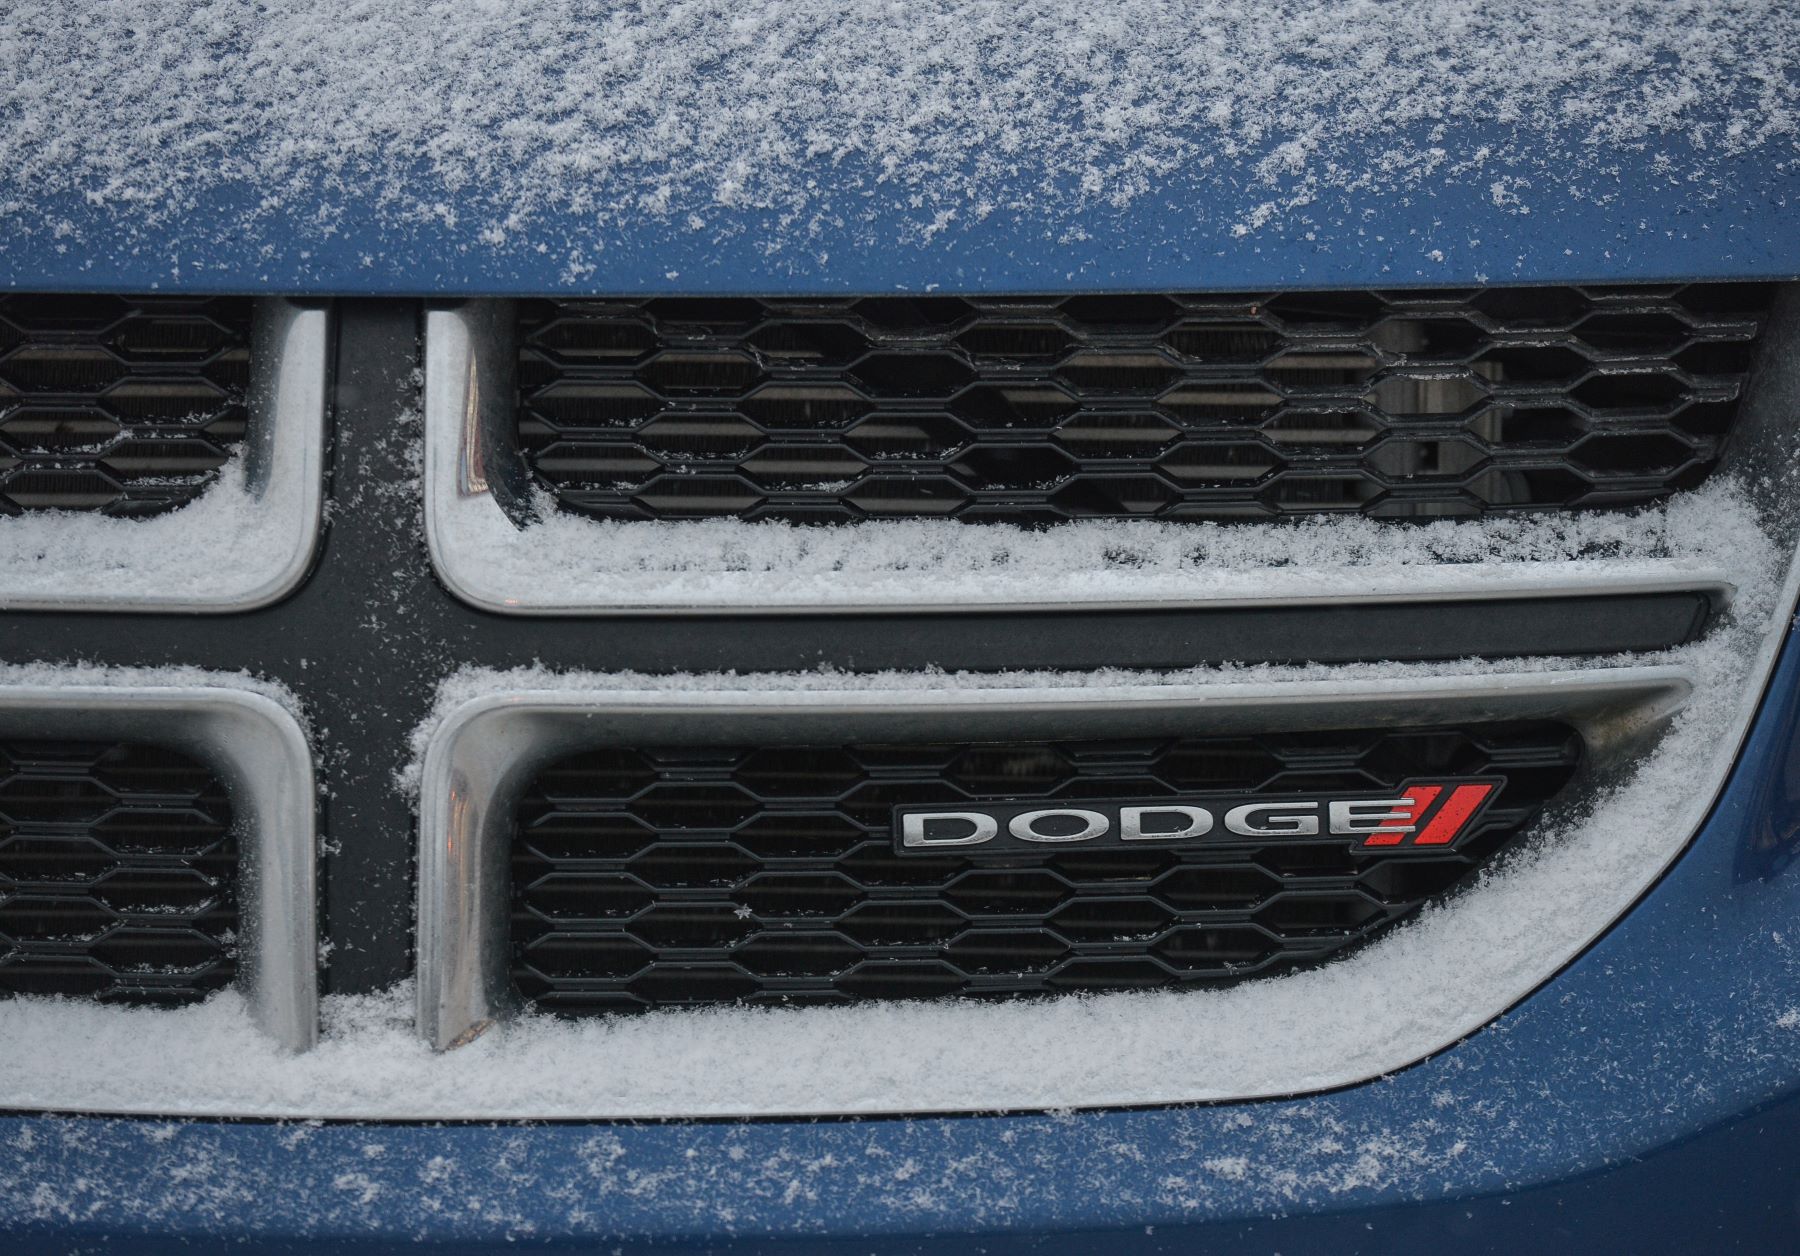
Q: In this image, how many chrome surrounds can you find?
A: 4